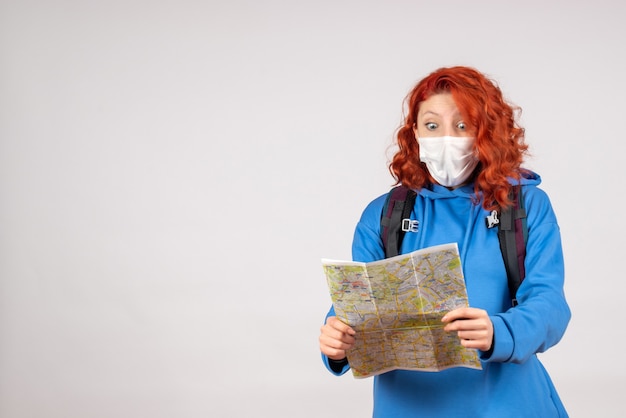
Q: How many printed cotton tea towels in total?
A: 0